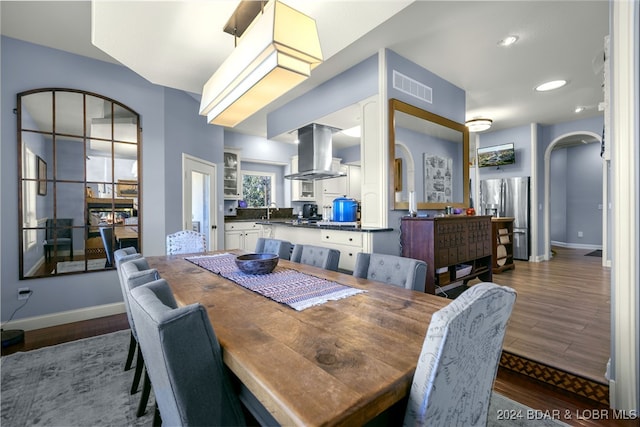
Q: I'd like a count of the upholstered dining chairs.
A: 8